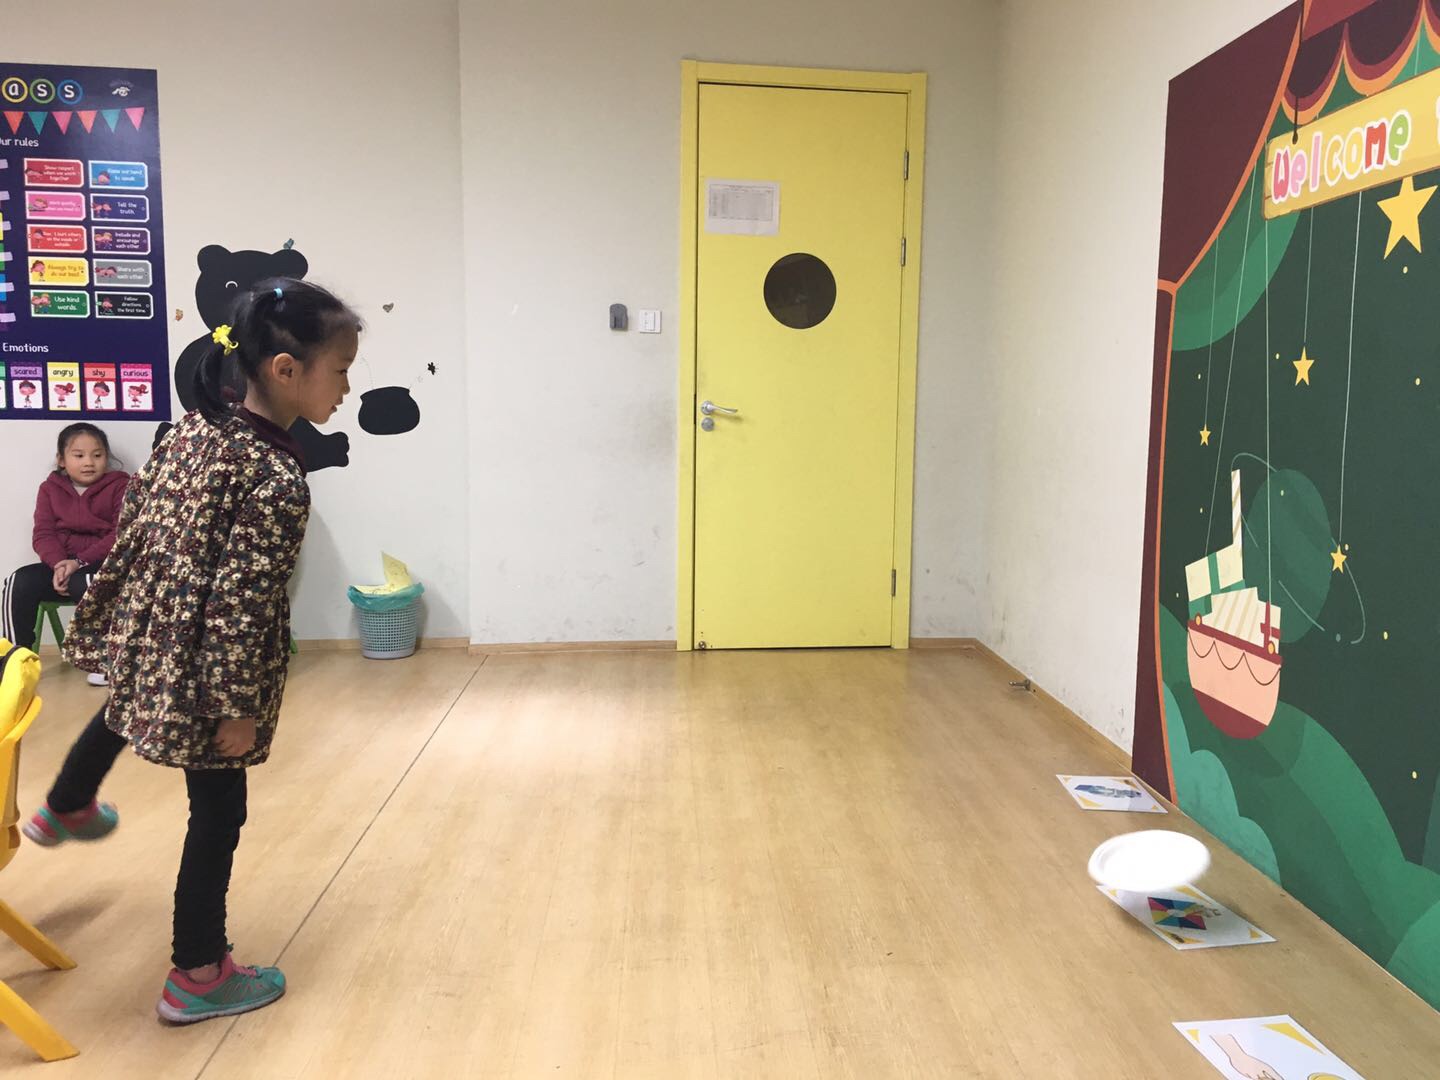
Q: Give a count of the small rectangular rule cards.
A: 10